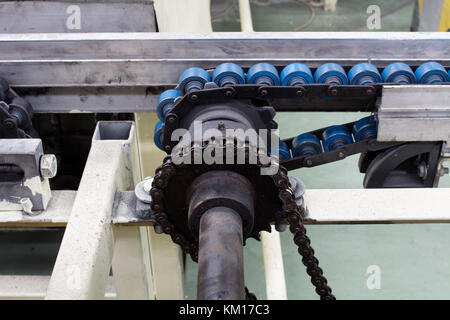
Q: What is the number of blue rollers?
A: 14